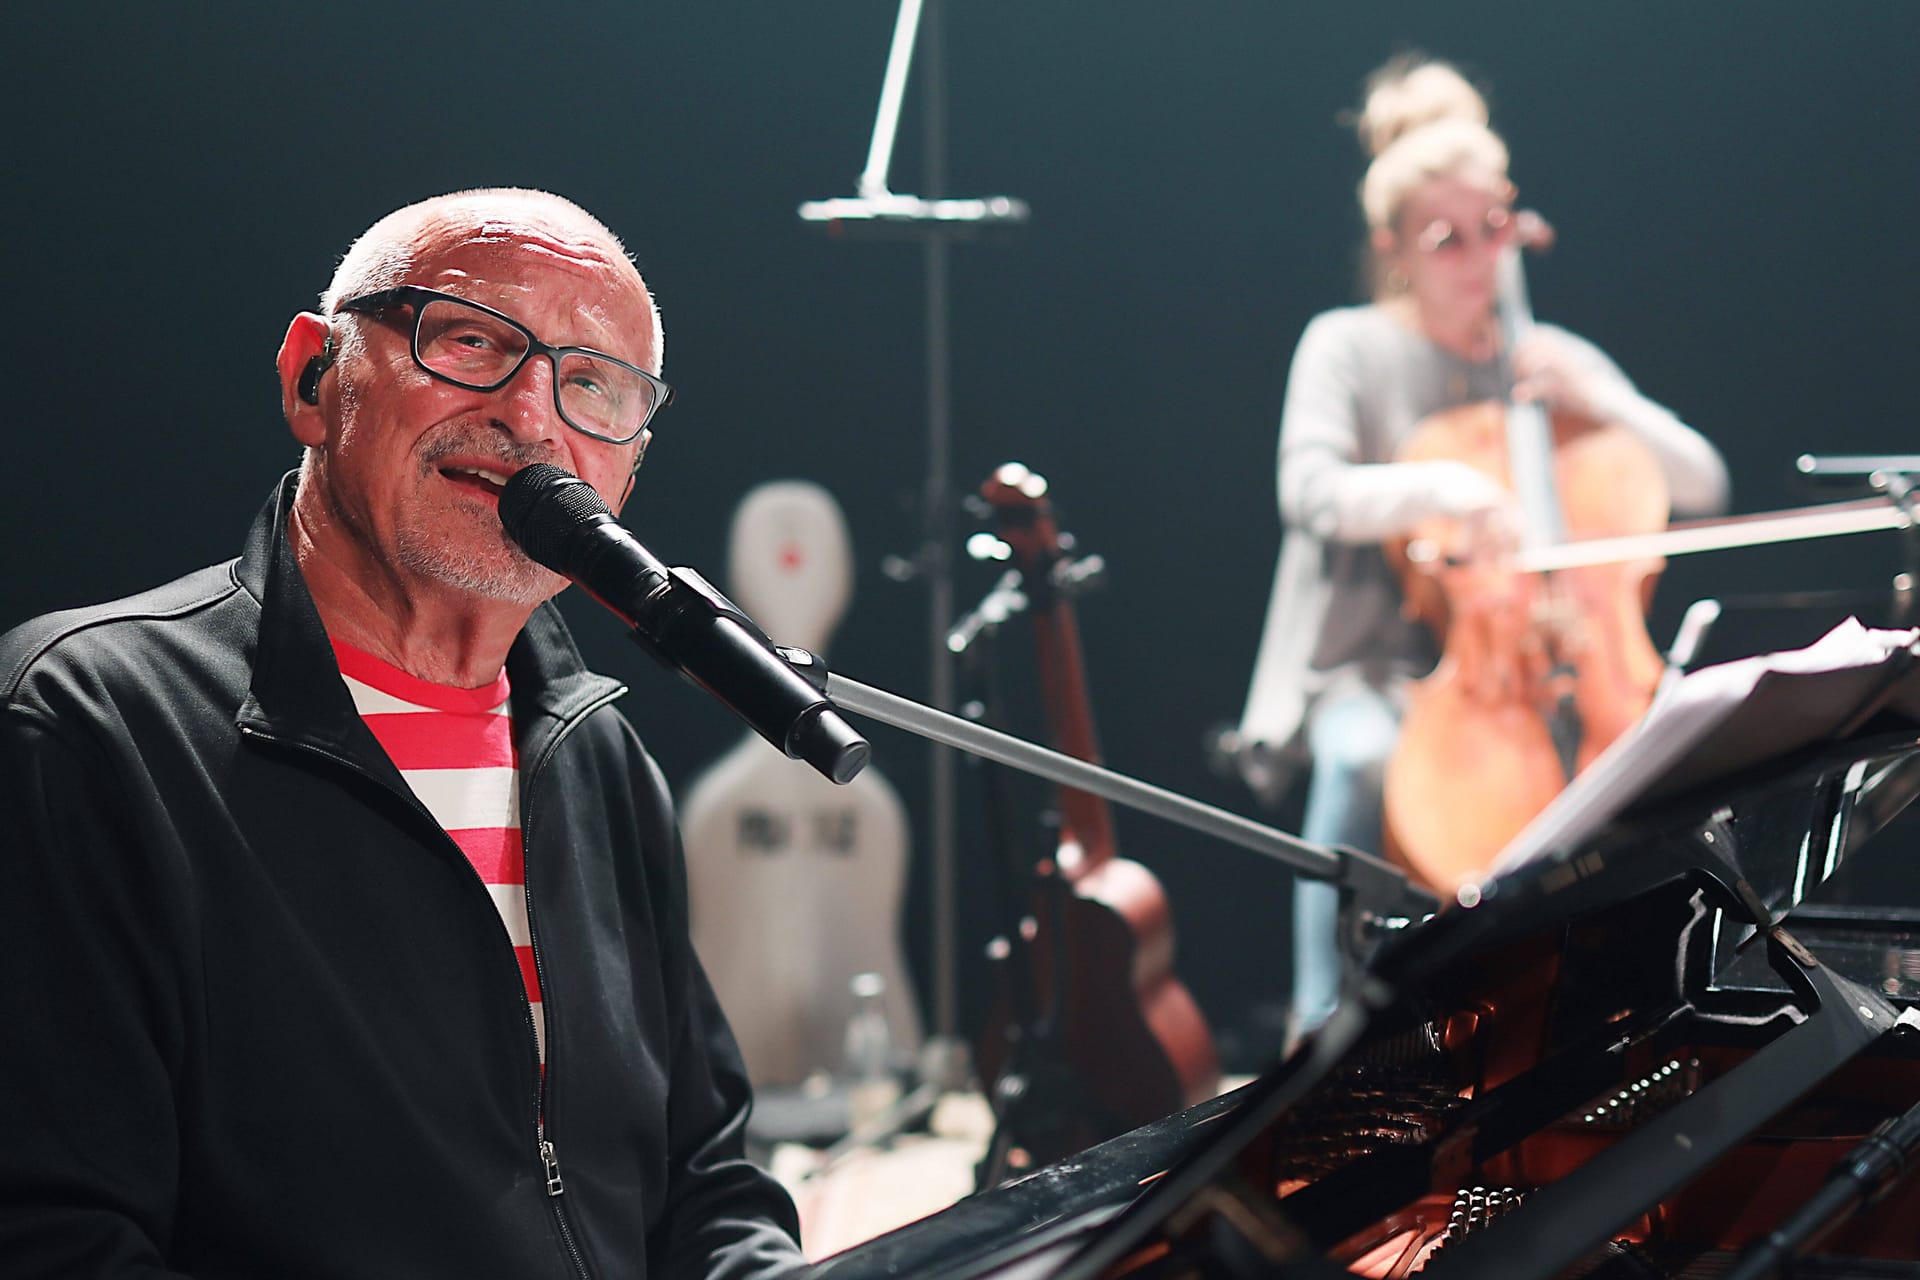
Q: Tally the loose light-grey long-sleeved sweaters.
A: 1